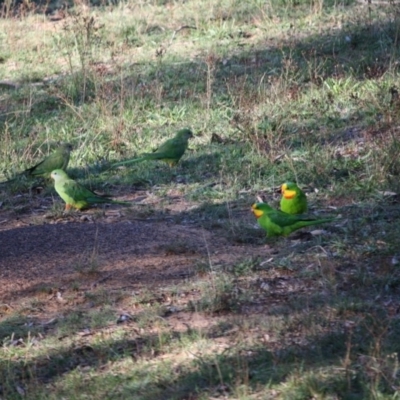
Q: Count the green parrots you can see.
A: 5